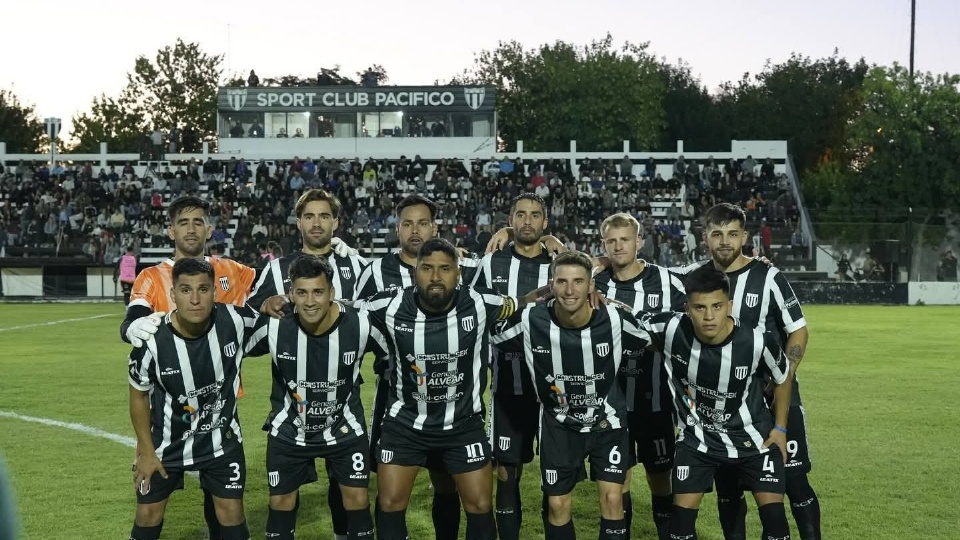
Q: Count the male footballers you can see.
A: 11